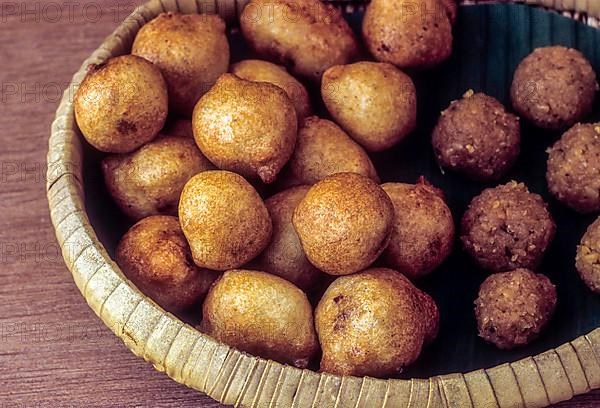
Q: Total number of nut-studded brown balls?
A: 6